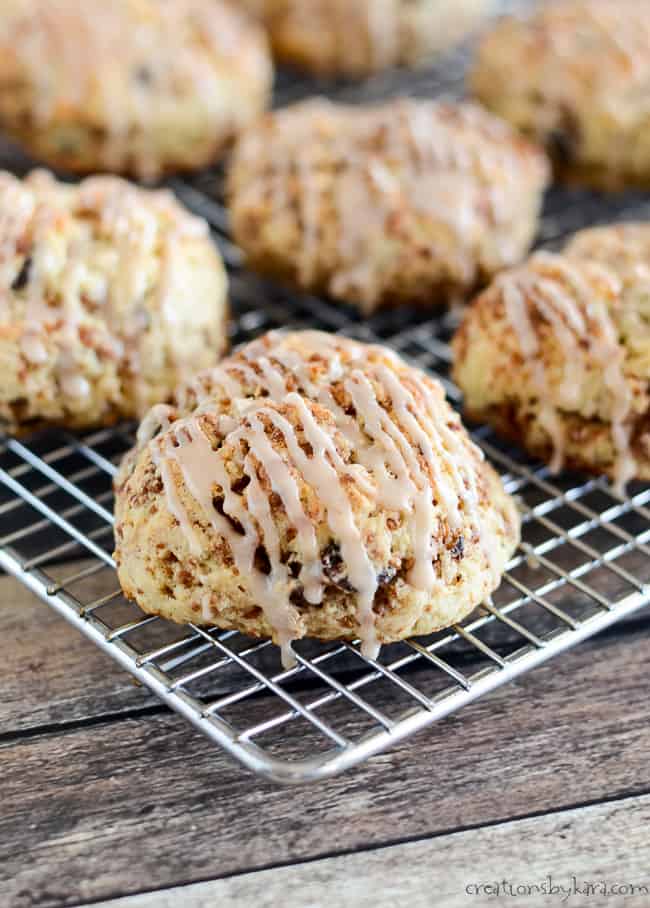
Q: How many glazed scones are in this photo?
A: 7